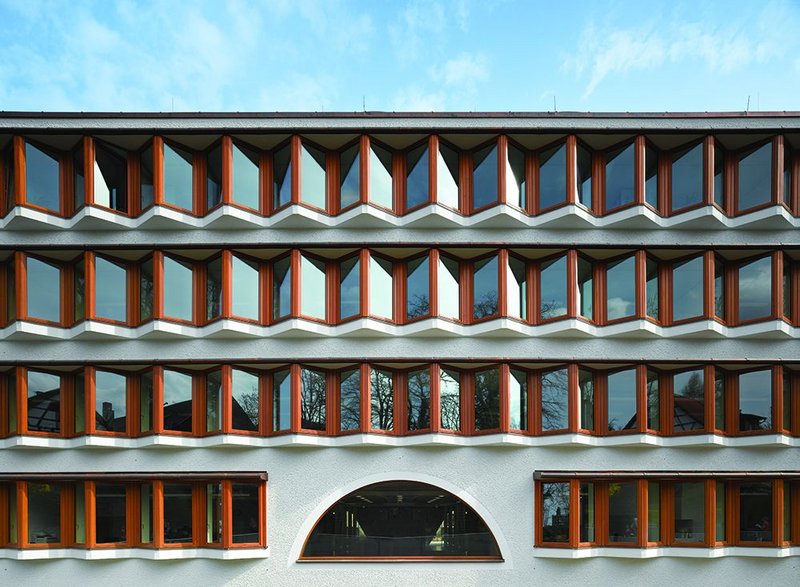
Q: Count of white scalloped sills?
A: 5